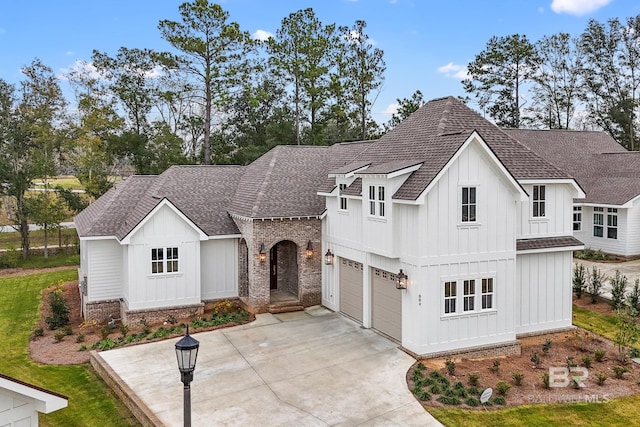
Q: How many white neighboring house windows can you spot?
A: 3